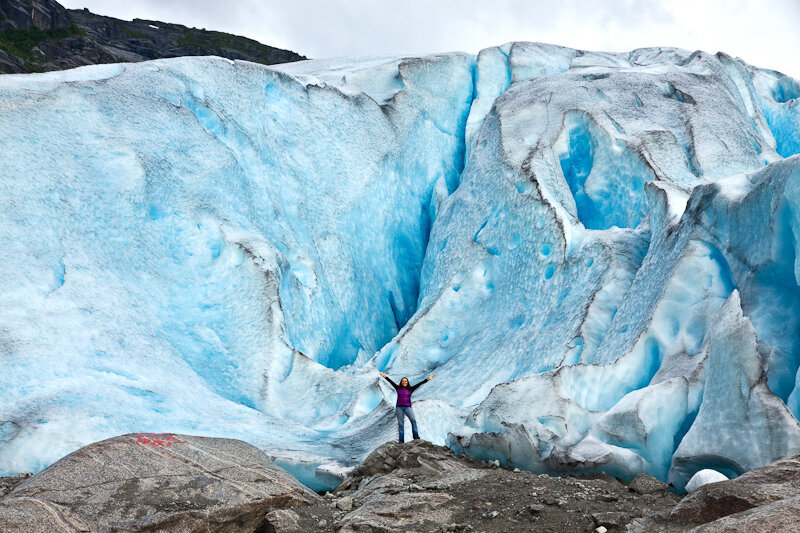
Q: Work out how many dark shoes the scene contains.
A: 2